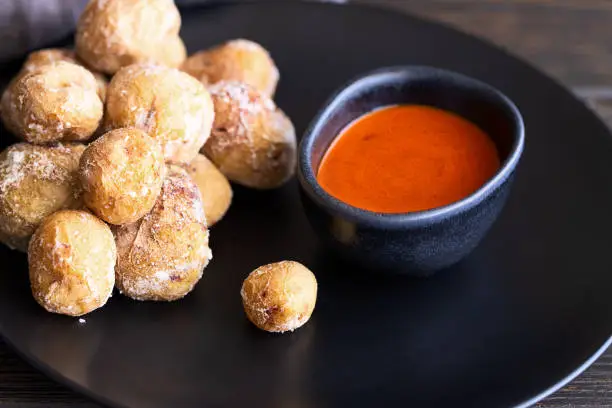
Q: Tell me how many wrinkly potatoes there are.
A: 12